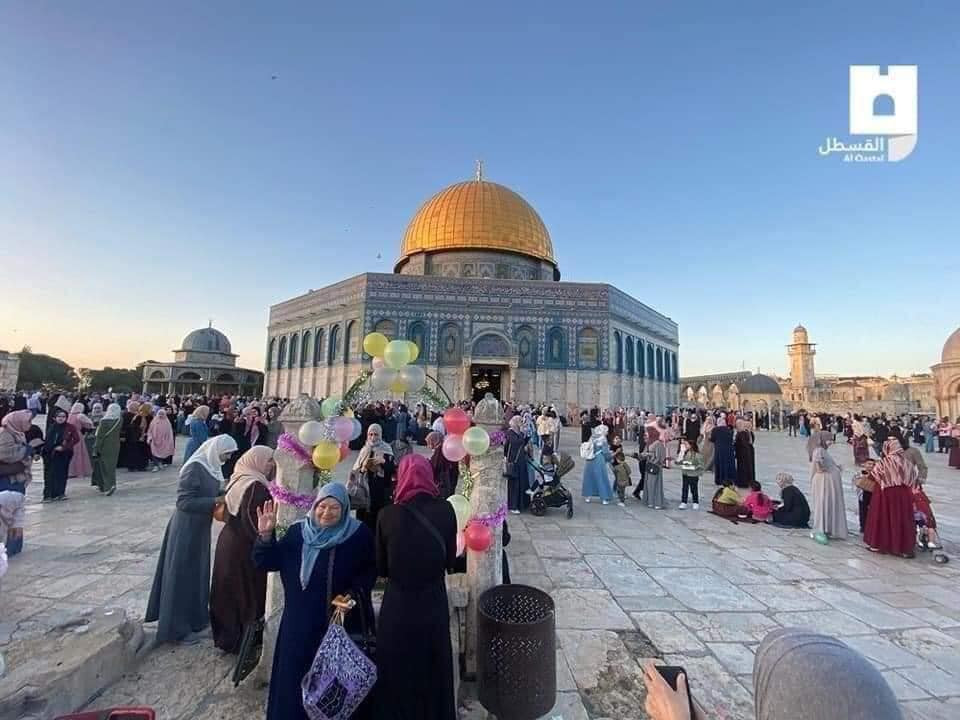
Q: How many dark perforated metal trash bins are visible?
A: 1